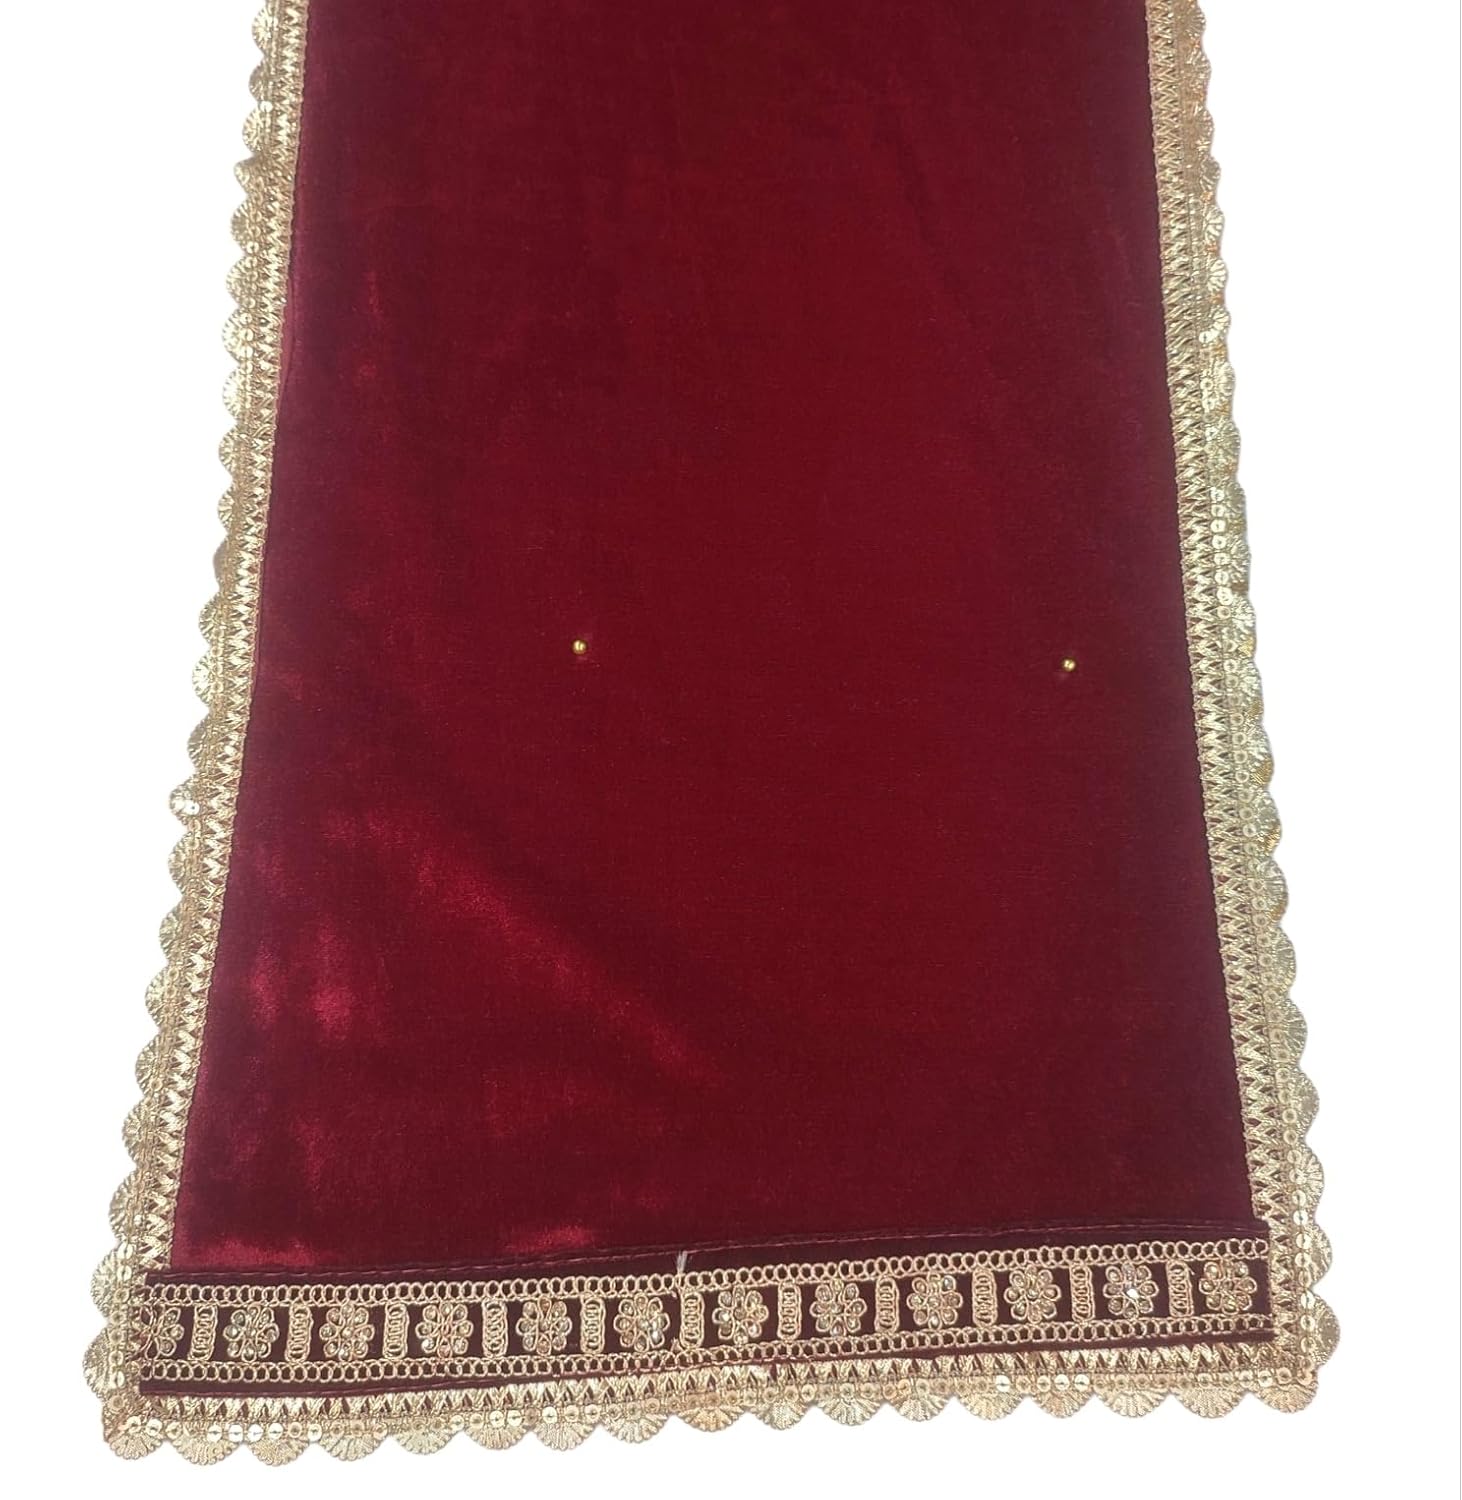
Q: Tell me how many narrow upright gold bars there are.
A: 11